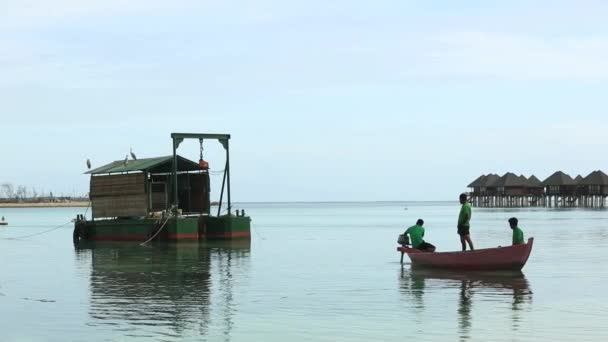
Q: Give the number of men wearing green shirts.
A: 3